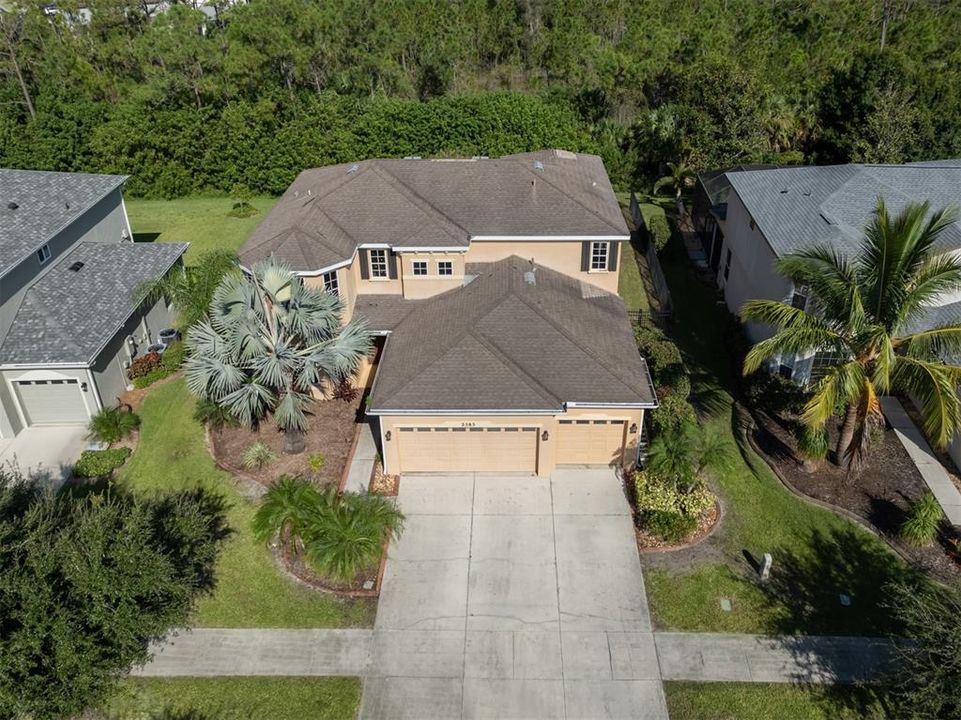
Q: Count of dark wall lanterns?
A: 4